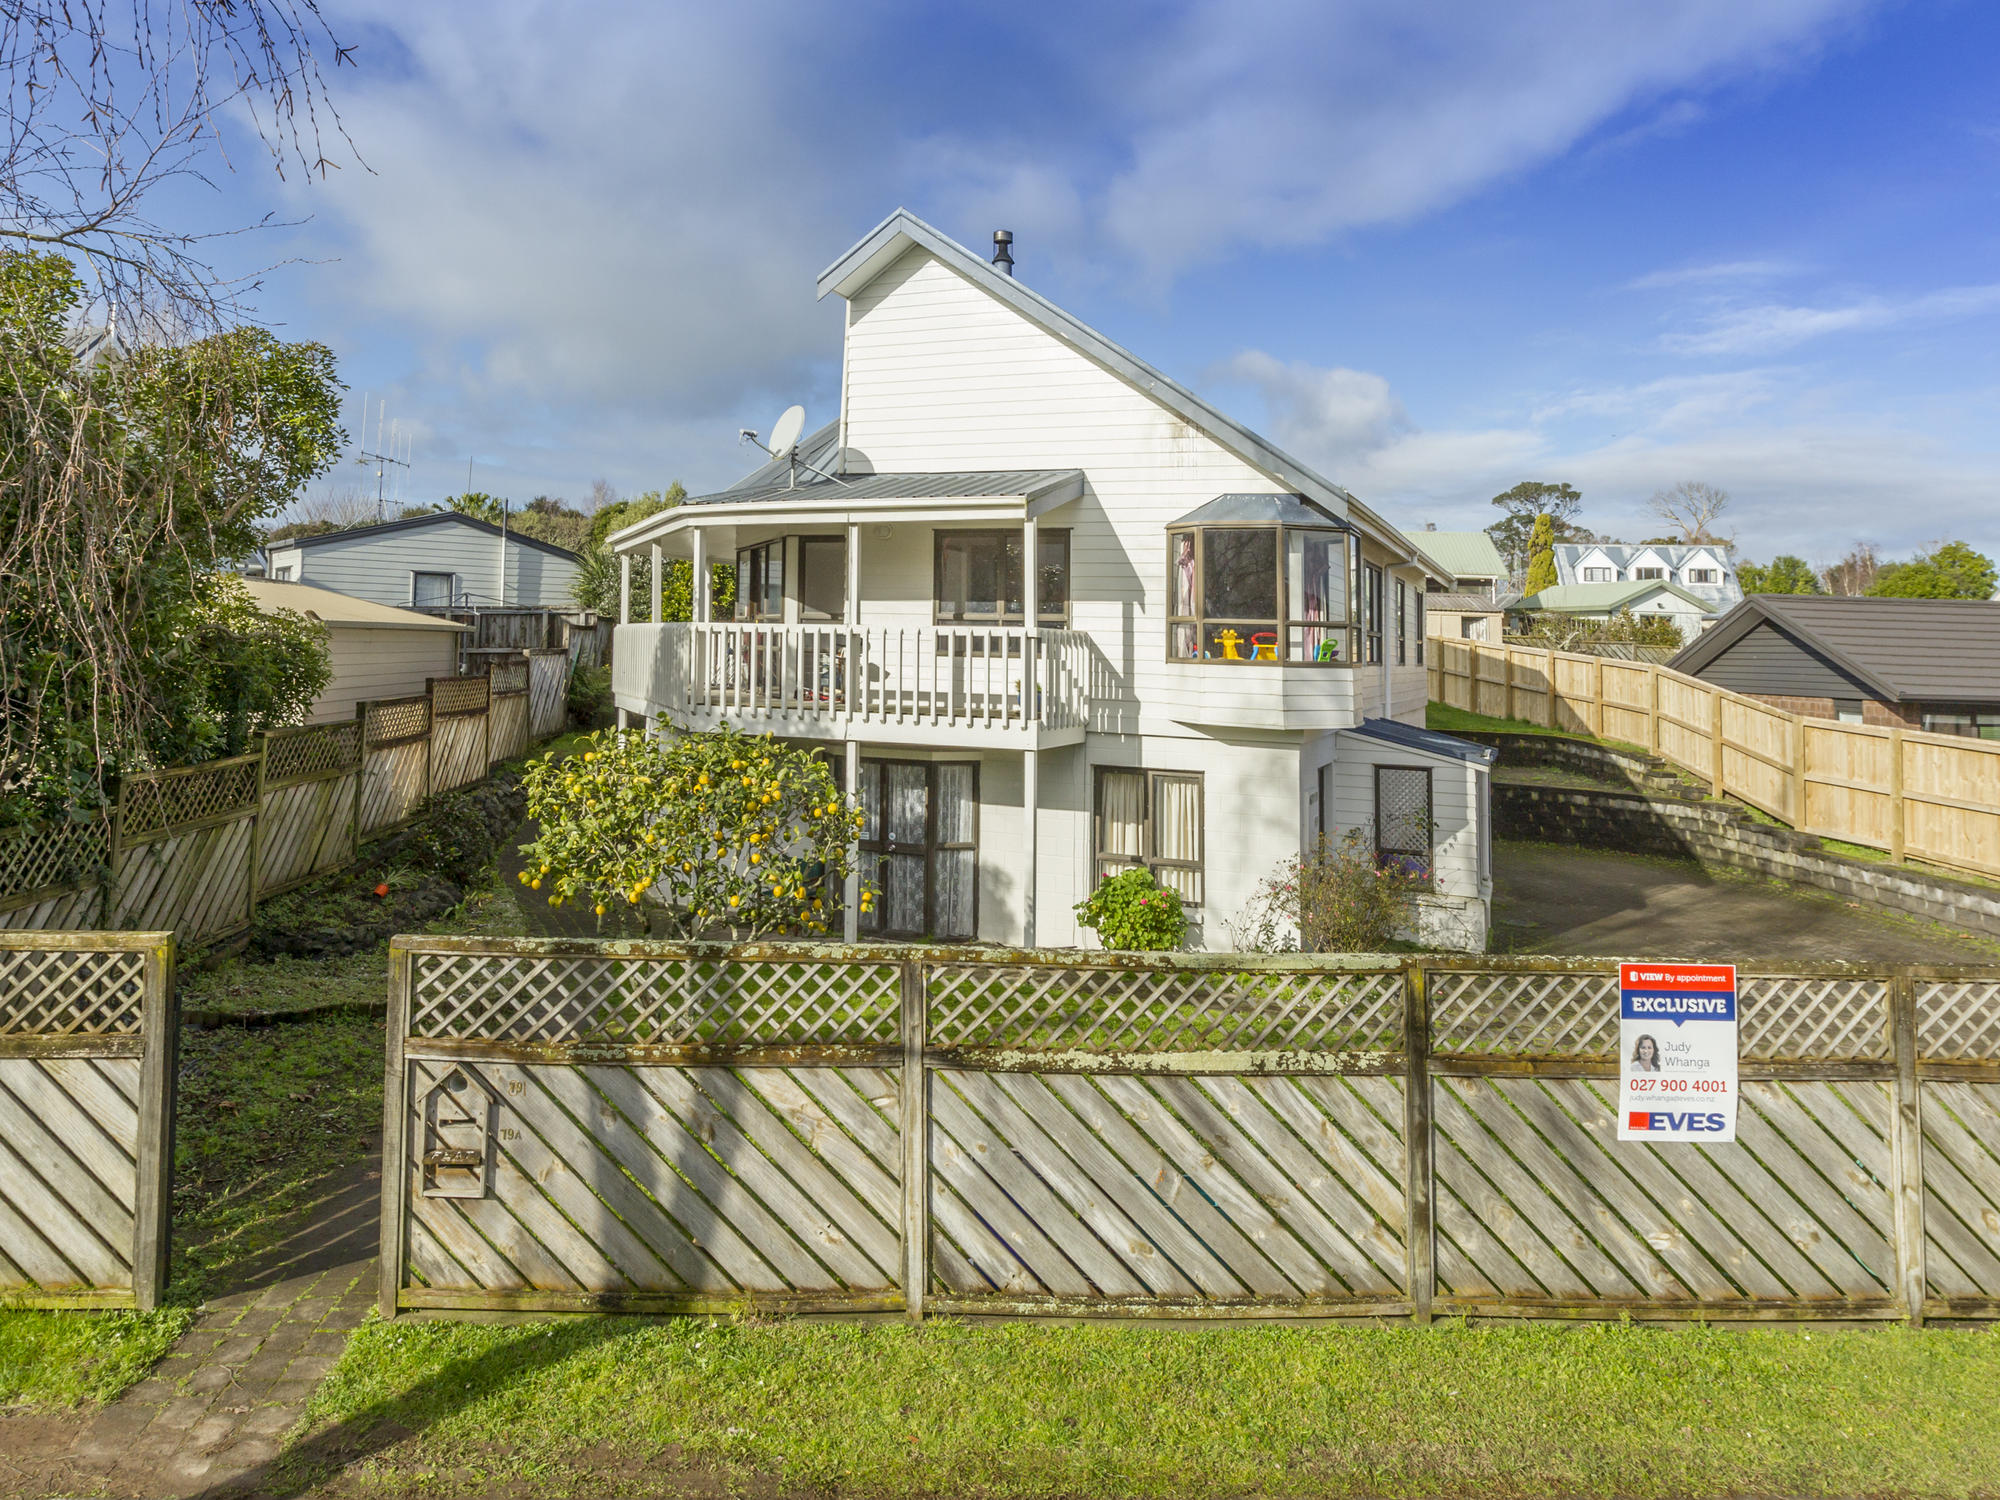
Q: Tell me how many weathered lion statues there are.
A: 0